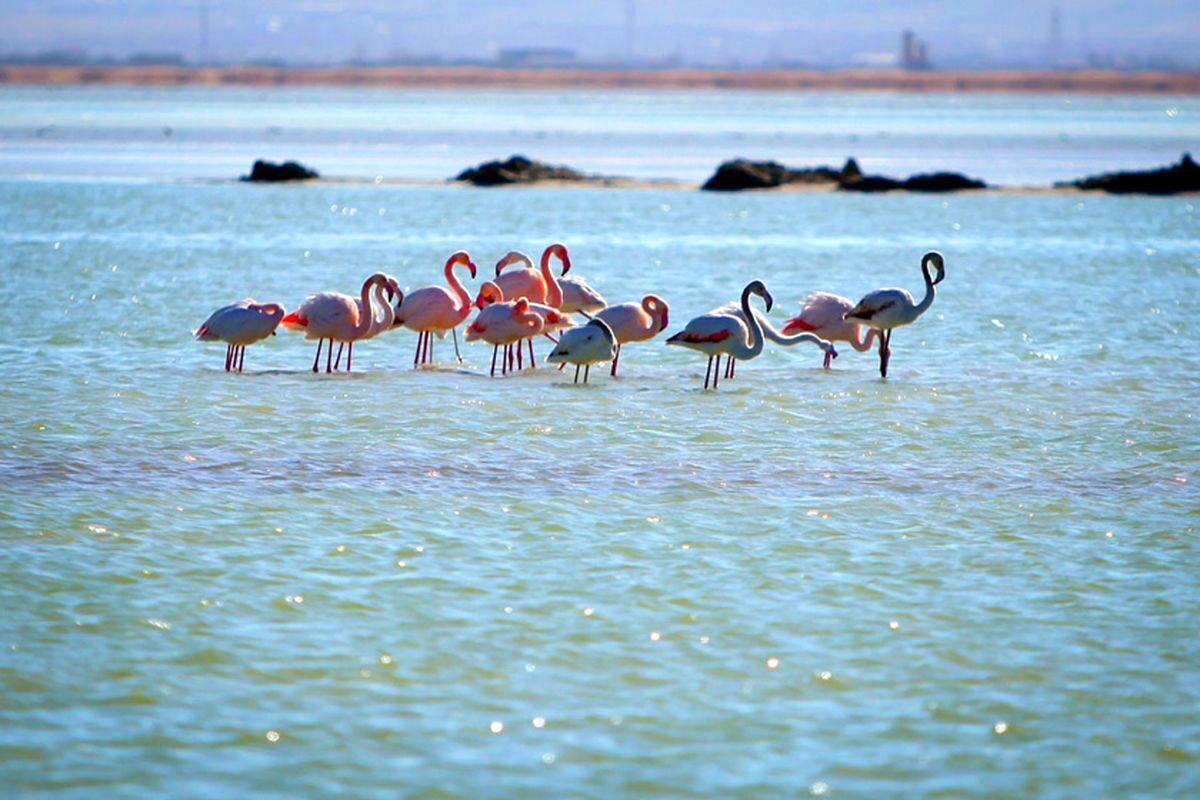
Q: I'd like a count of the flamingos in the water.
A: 14